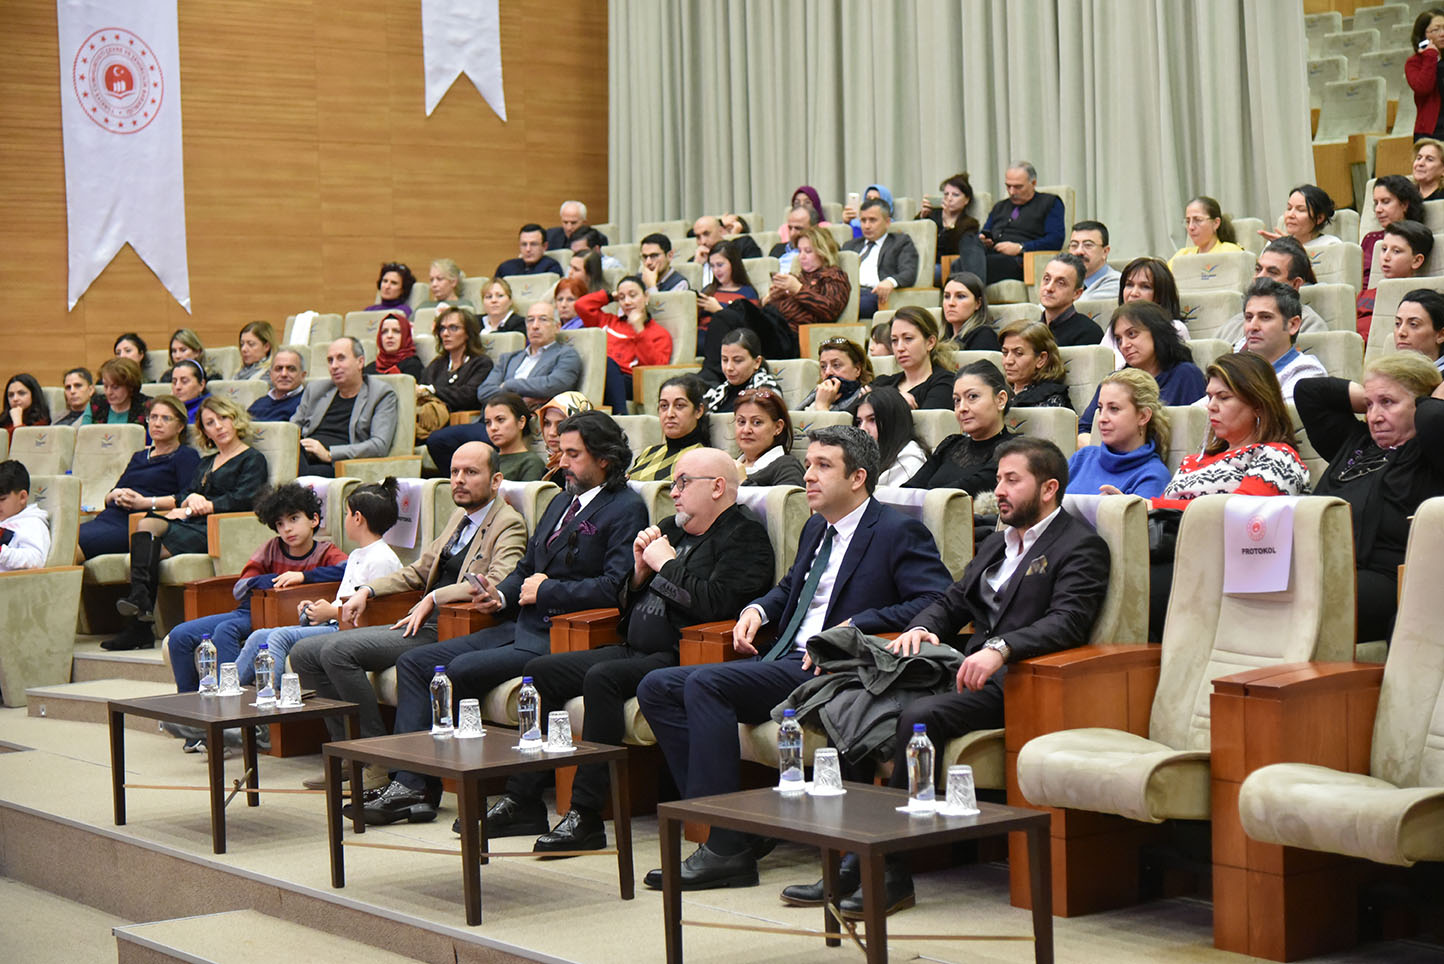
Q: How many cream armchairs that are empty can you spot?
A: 2